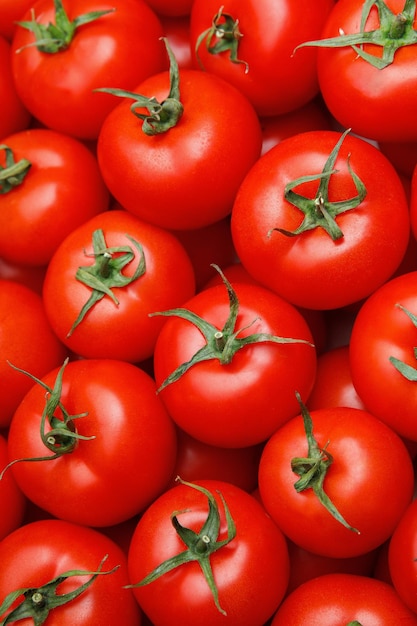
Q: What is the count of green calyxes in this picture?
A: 14